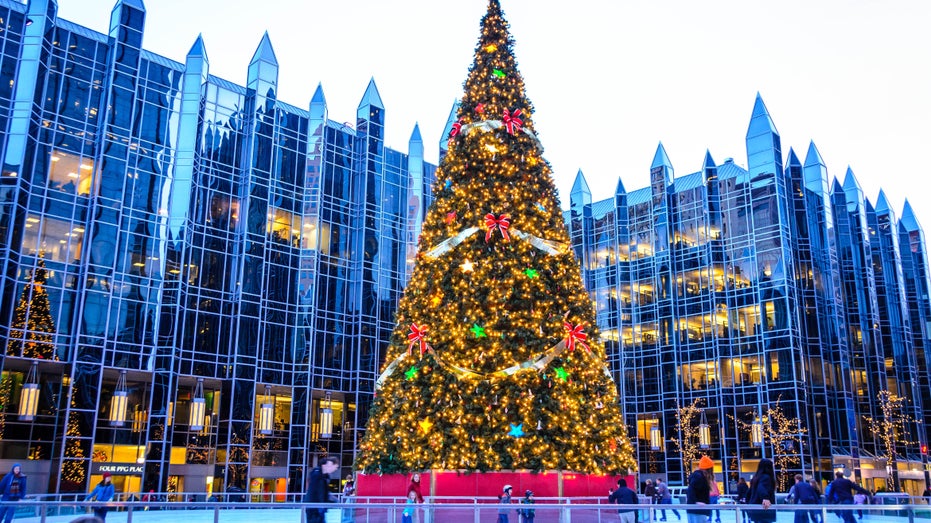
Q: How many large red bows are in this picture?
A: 5